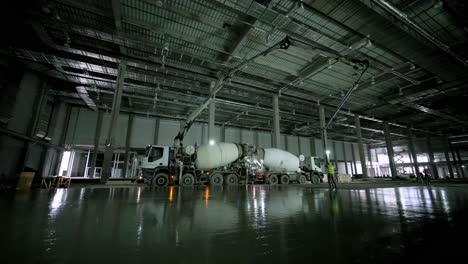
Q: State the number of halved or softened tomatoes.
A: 0